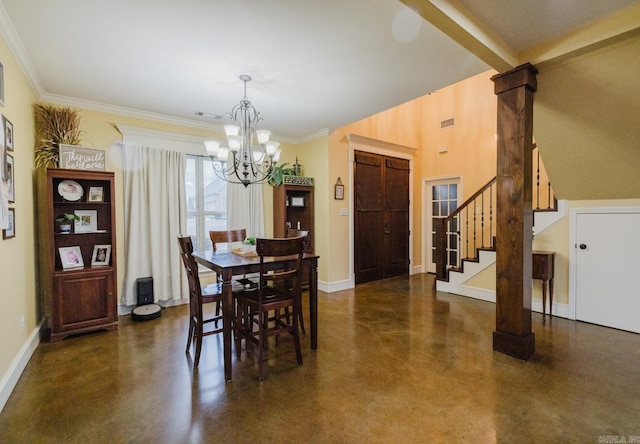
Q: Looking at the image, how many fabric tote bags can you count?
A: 0